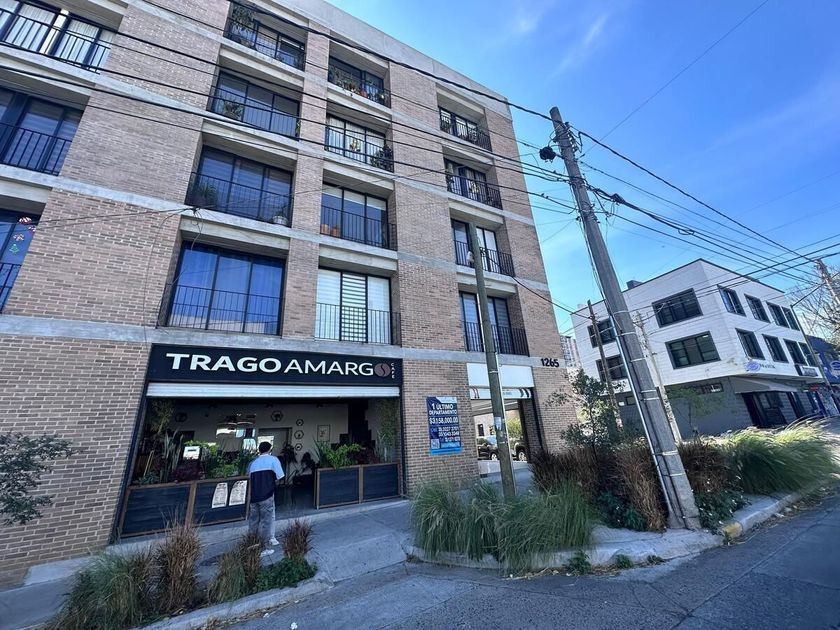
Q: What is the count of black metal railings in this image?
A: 15